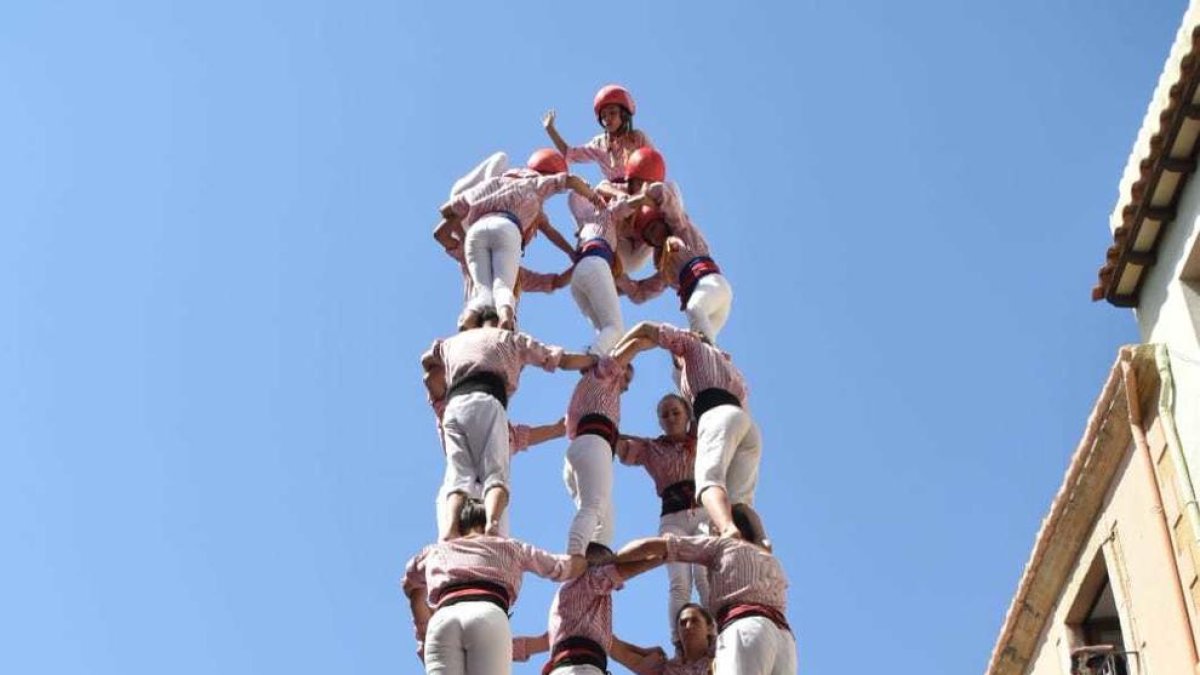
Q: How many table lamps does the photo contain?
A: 0